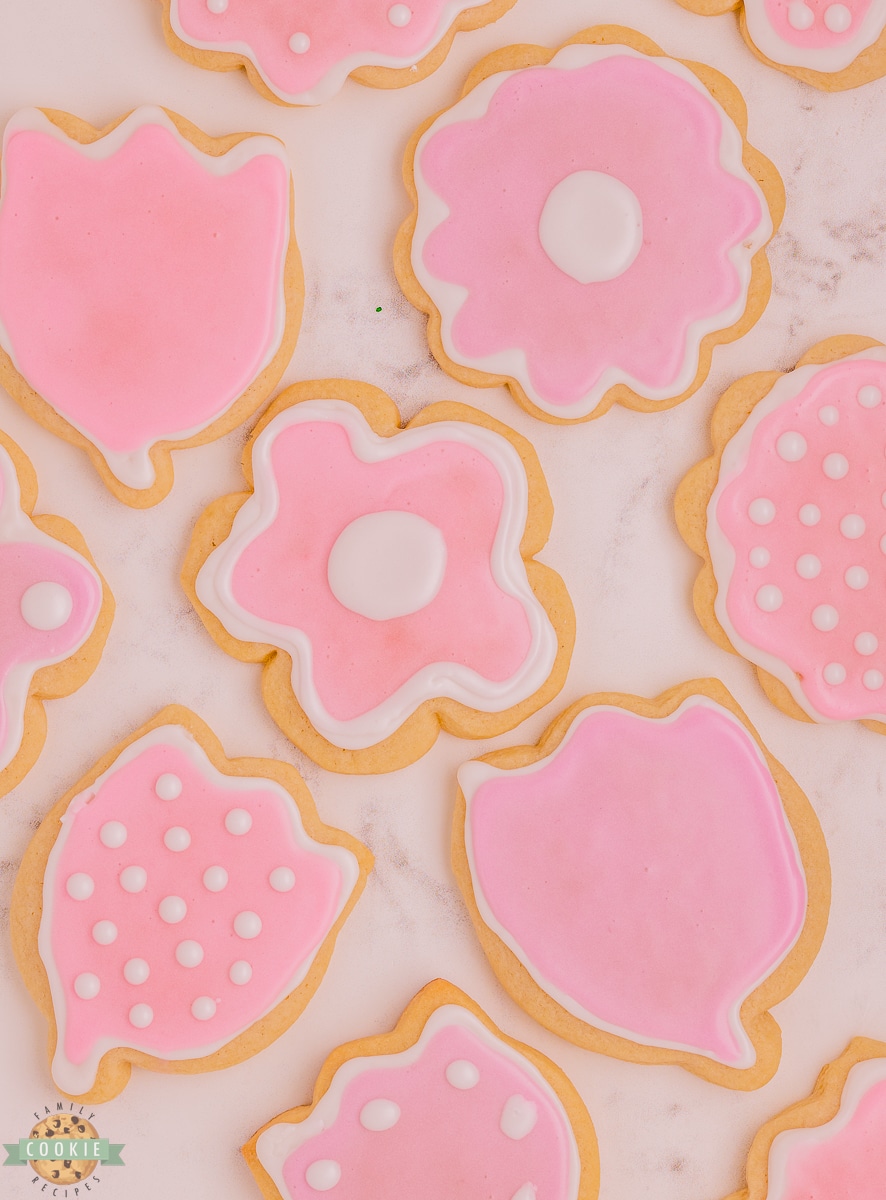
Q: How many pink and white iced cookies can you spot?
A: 11